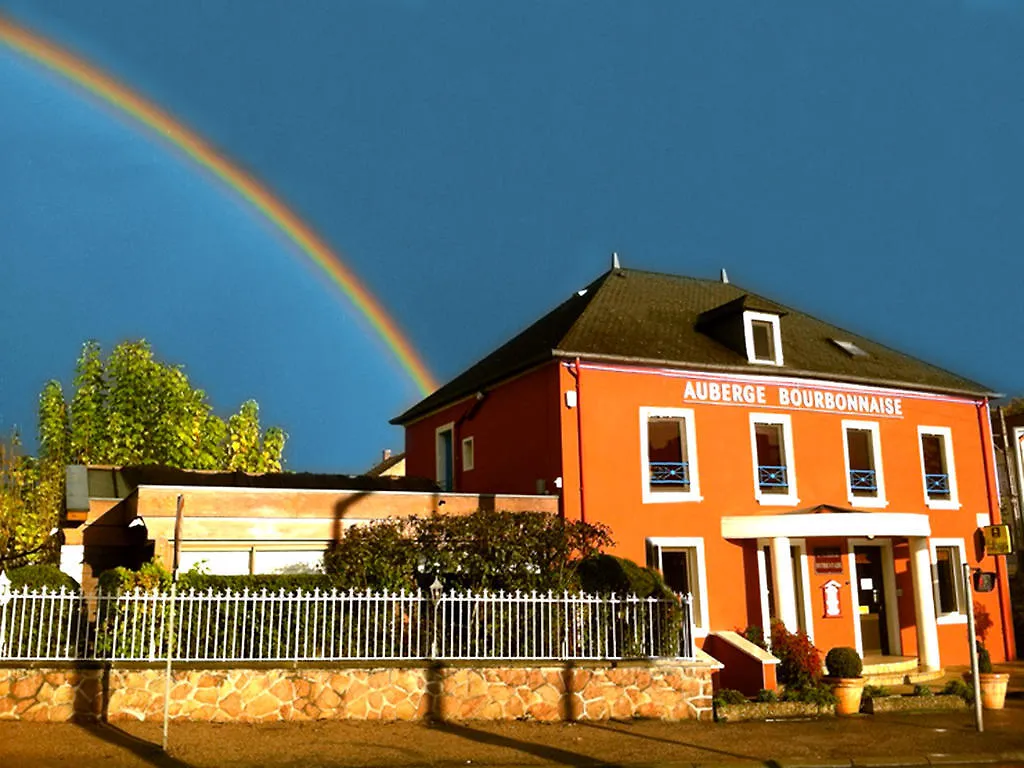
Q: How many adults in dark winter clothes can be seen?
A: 0